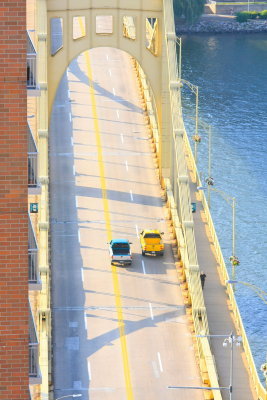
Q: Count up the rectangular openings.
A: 5